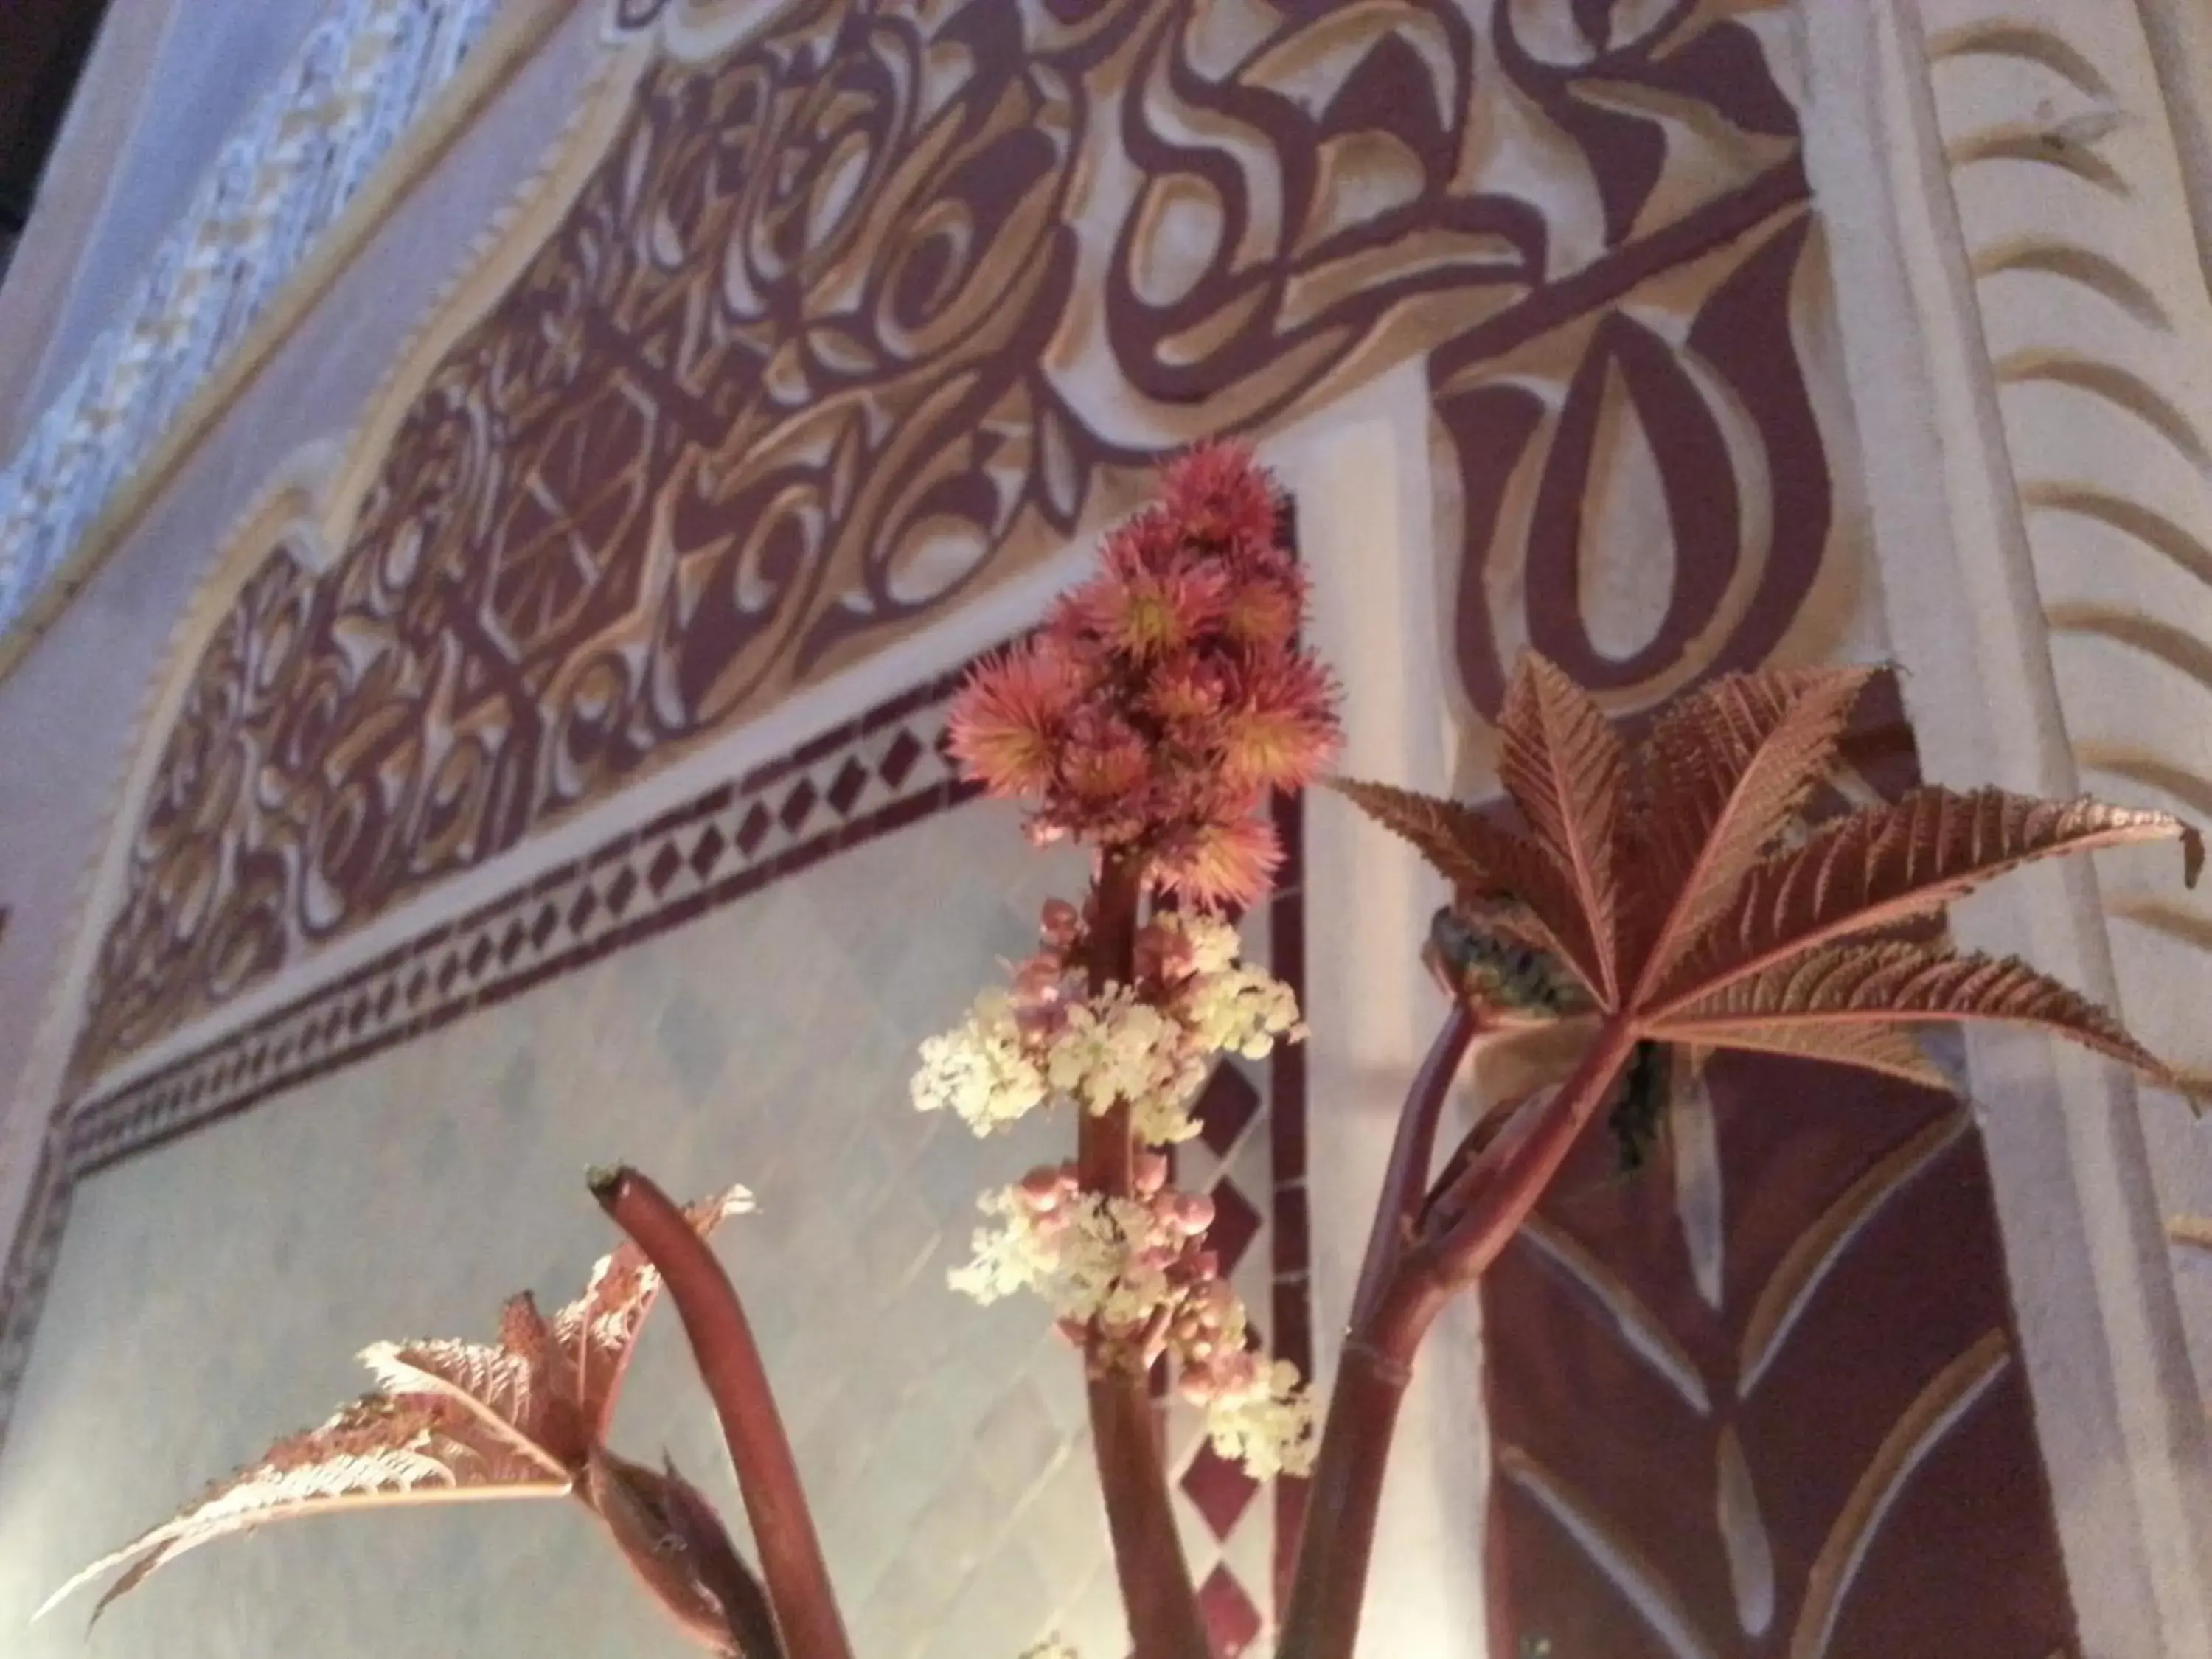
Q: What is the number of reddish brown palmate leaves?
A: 2